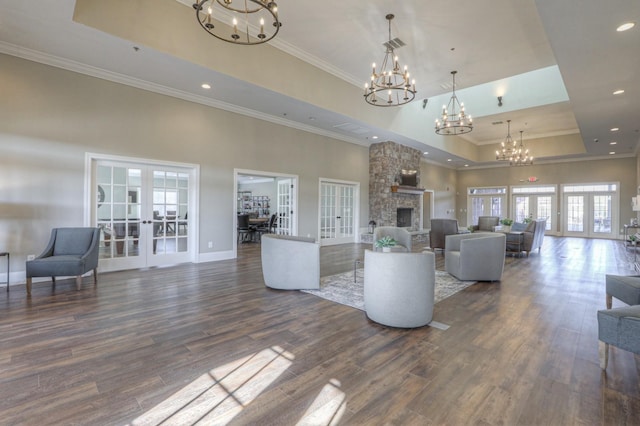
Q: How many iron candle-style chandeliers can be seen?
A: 5